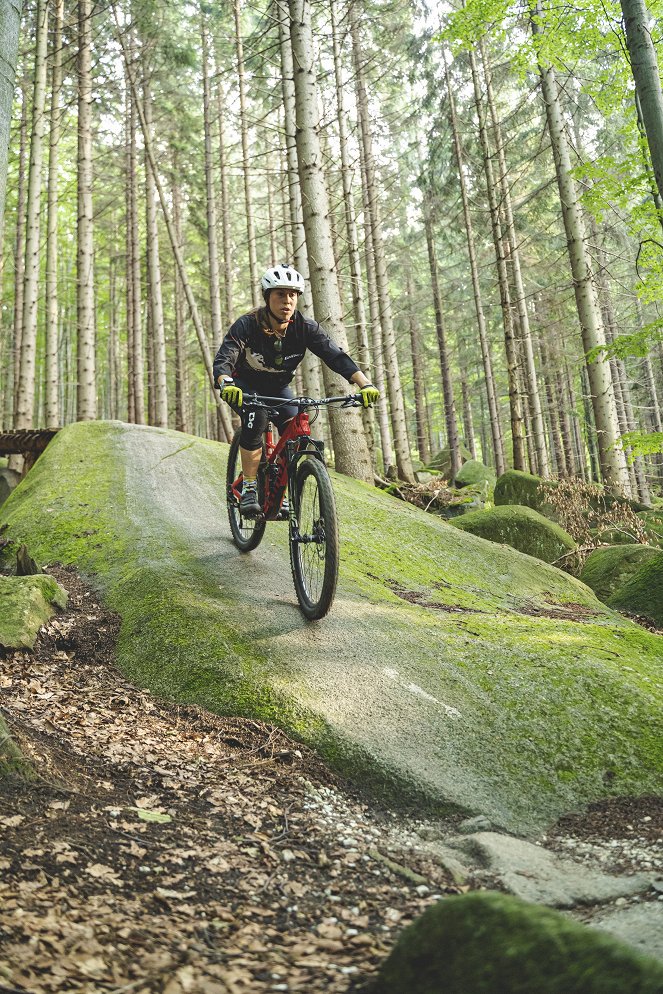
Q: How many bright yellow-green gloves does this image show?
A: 2